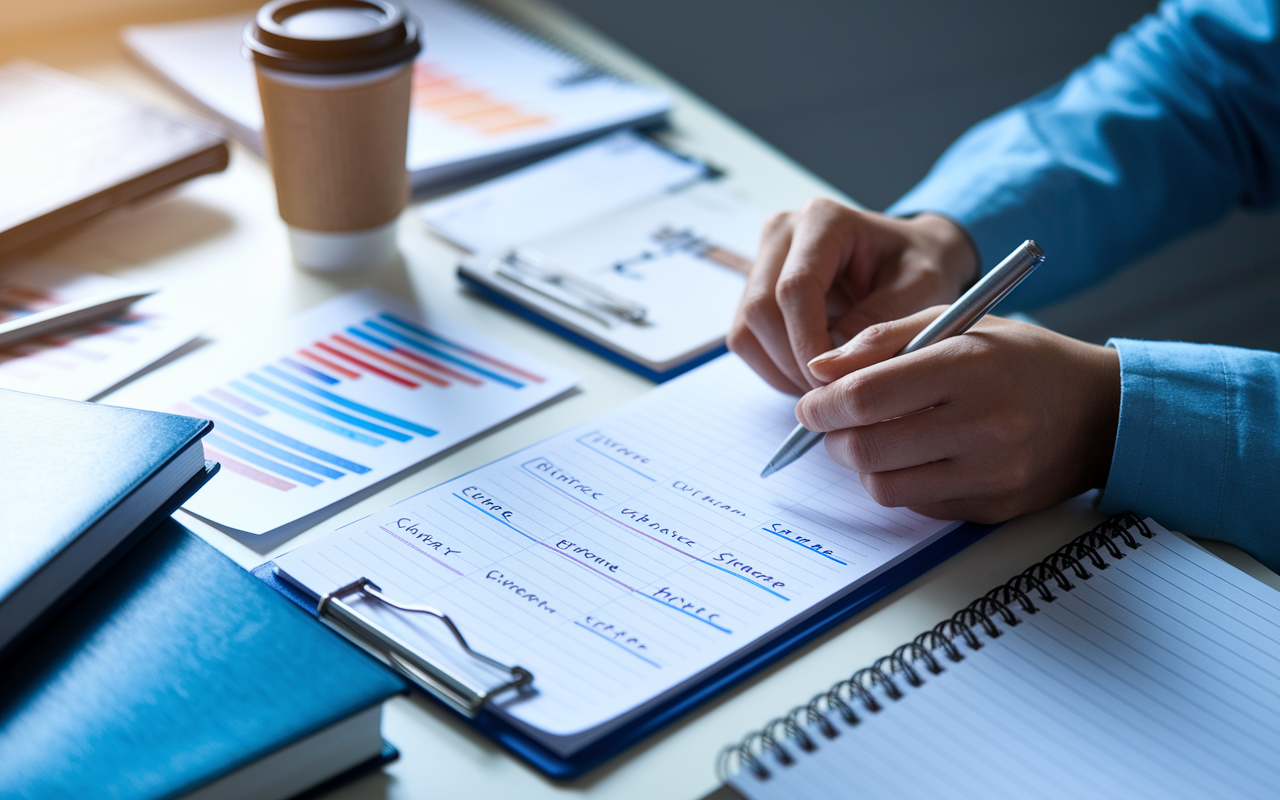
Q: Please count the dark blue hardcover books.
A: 2